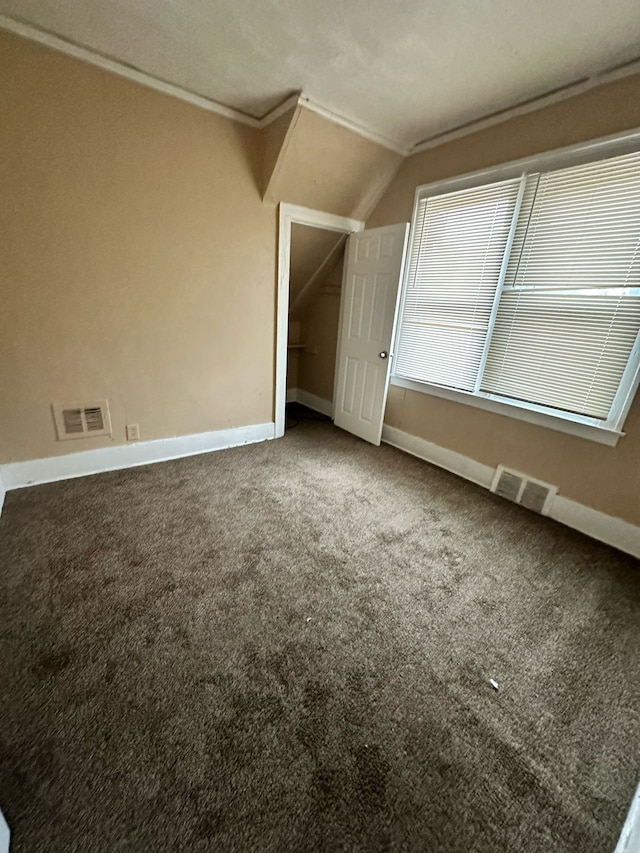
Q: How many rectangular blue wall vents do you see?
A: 0